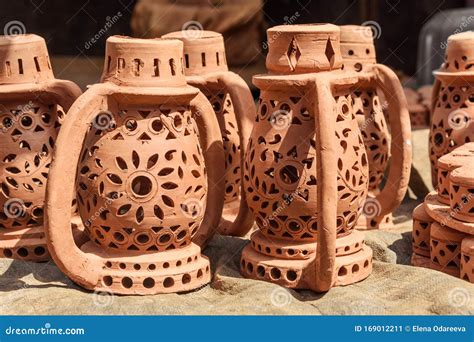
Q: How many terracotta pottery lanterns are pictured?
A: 6